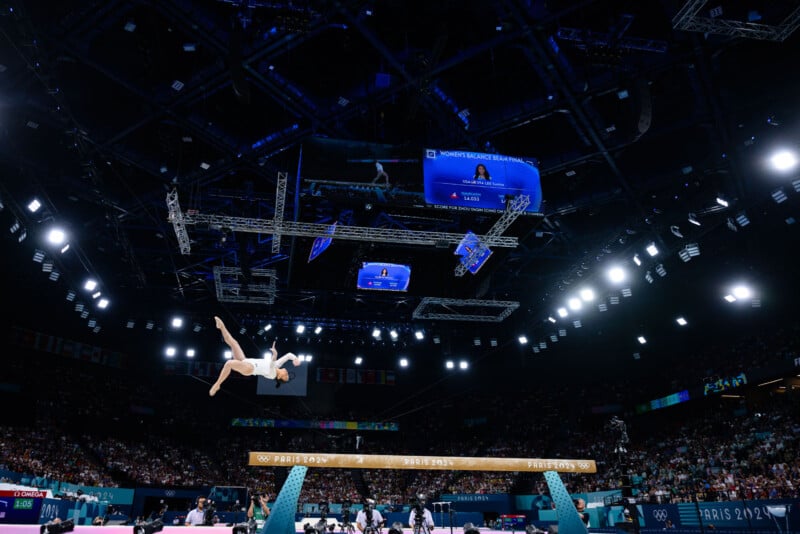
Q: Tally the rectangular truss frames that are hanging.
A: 3